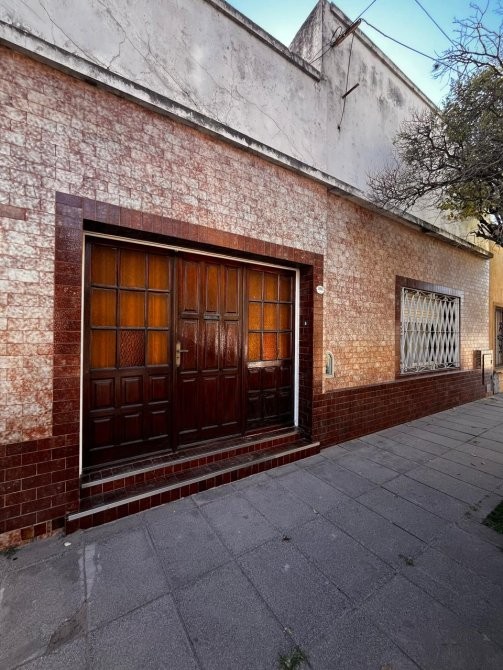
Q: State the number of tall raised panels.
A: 9